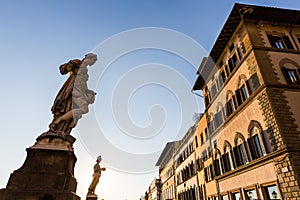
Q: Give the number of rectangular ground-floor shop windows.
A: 4